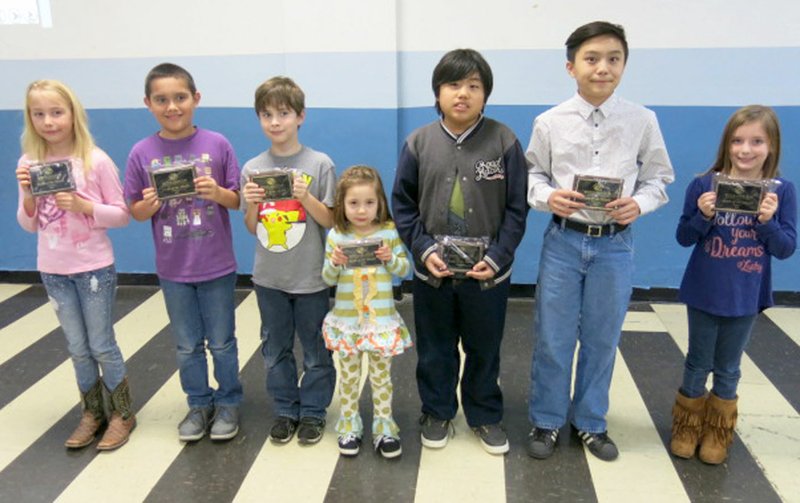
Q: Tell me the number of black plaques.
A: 7